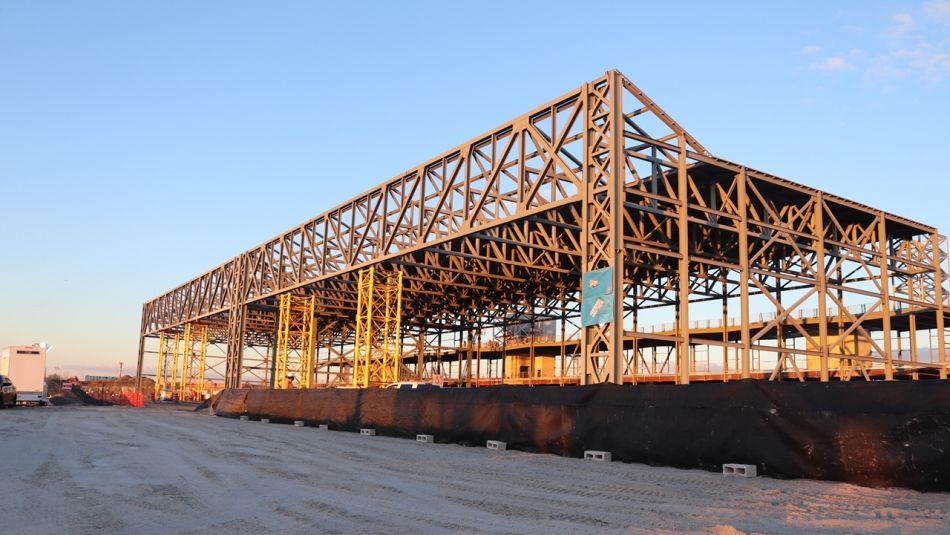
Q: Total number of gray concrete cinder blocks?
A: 9